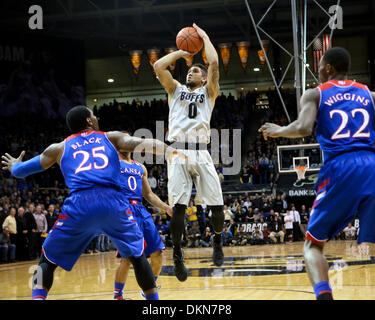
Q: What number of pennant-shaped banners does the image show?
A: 8